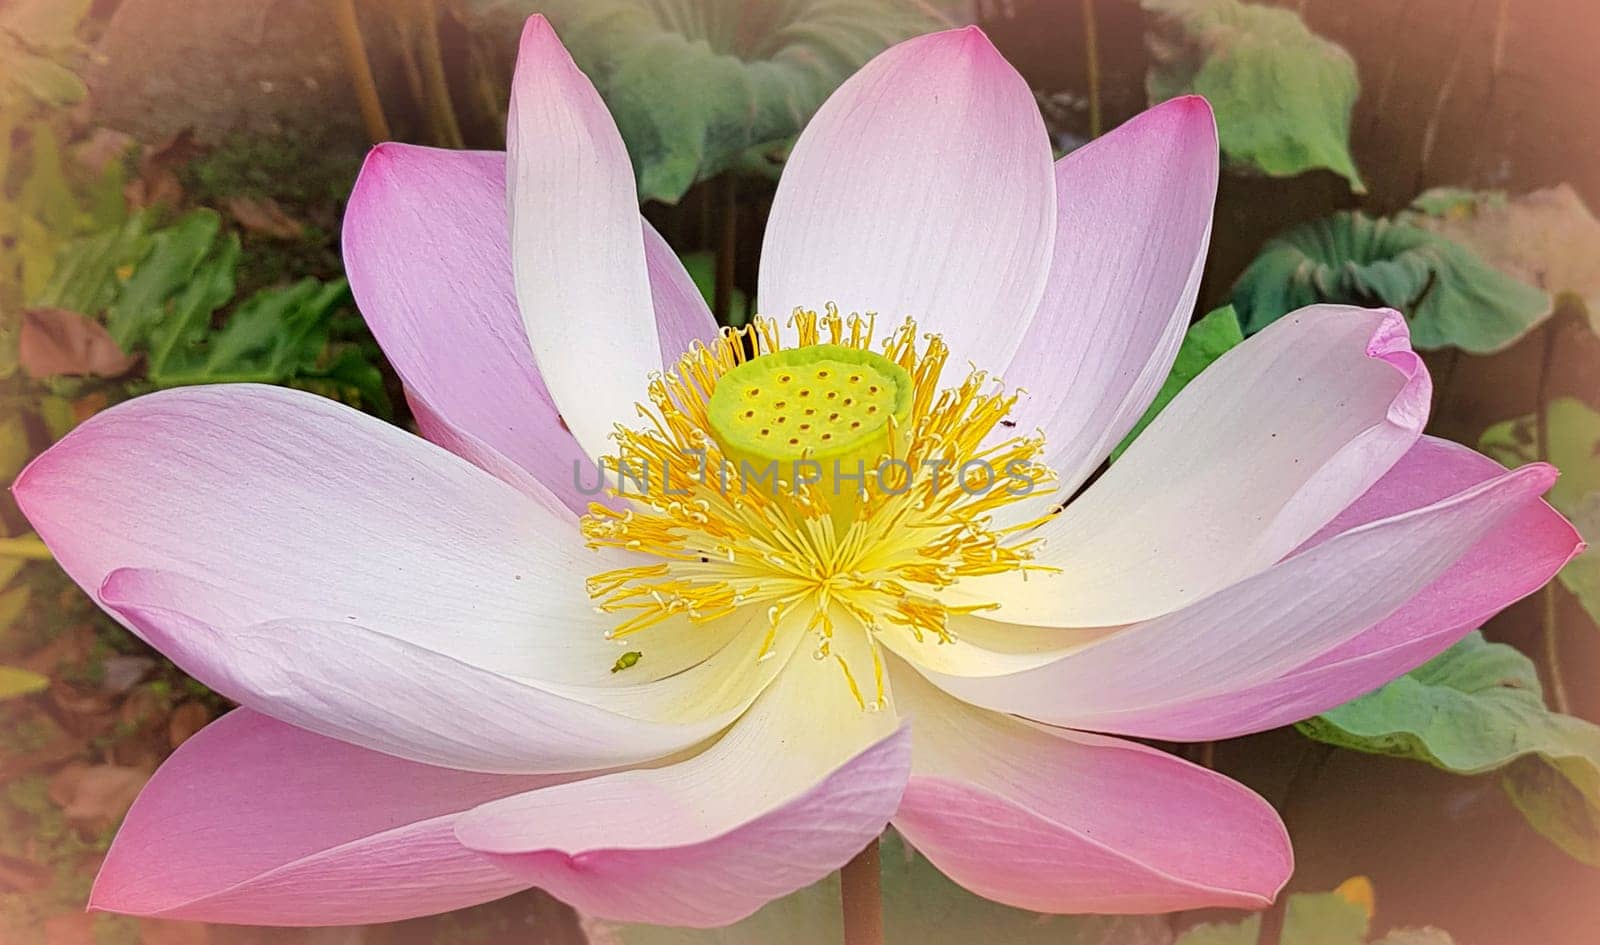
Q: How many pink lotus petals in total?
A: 12